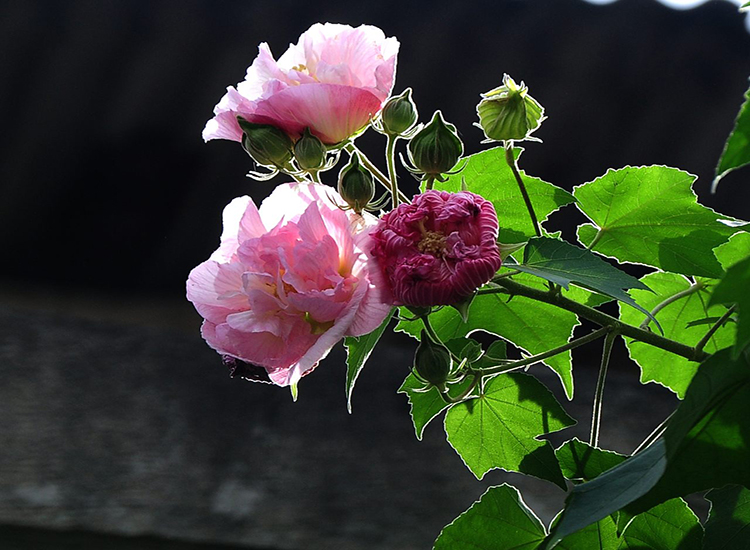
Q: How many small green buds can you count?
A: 7